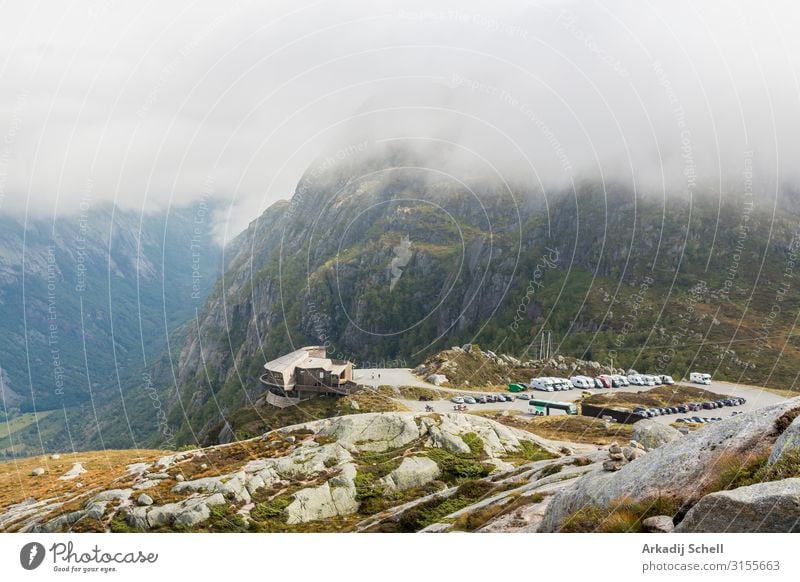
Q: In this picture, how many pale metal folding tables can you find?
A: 0